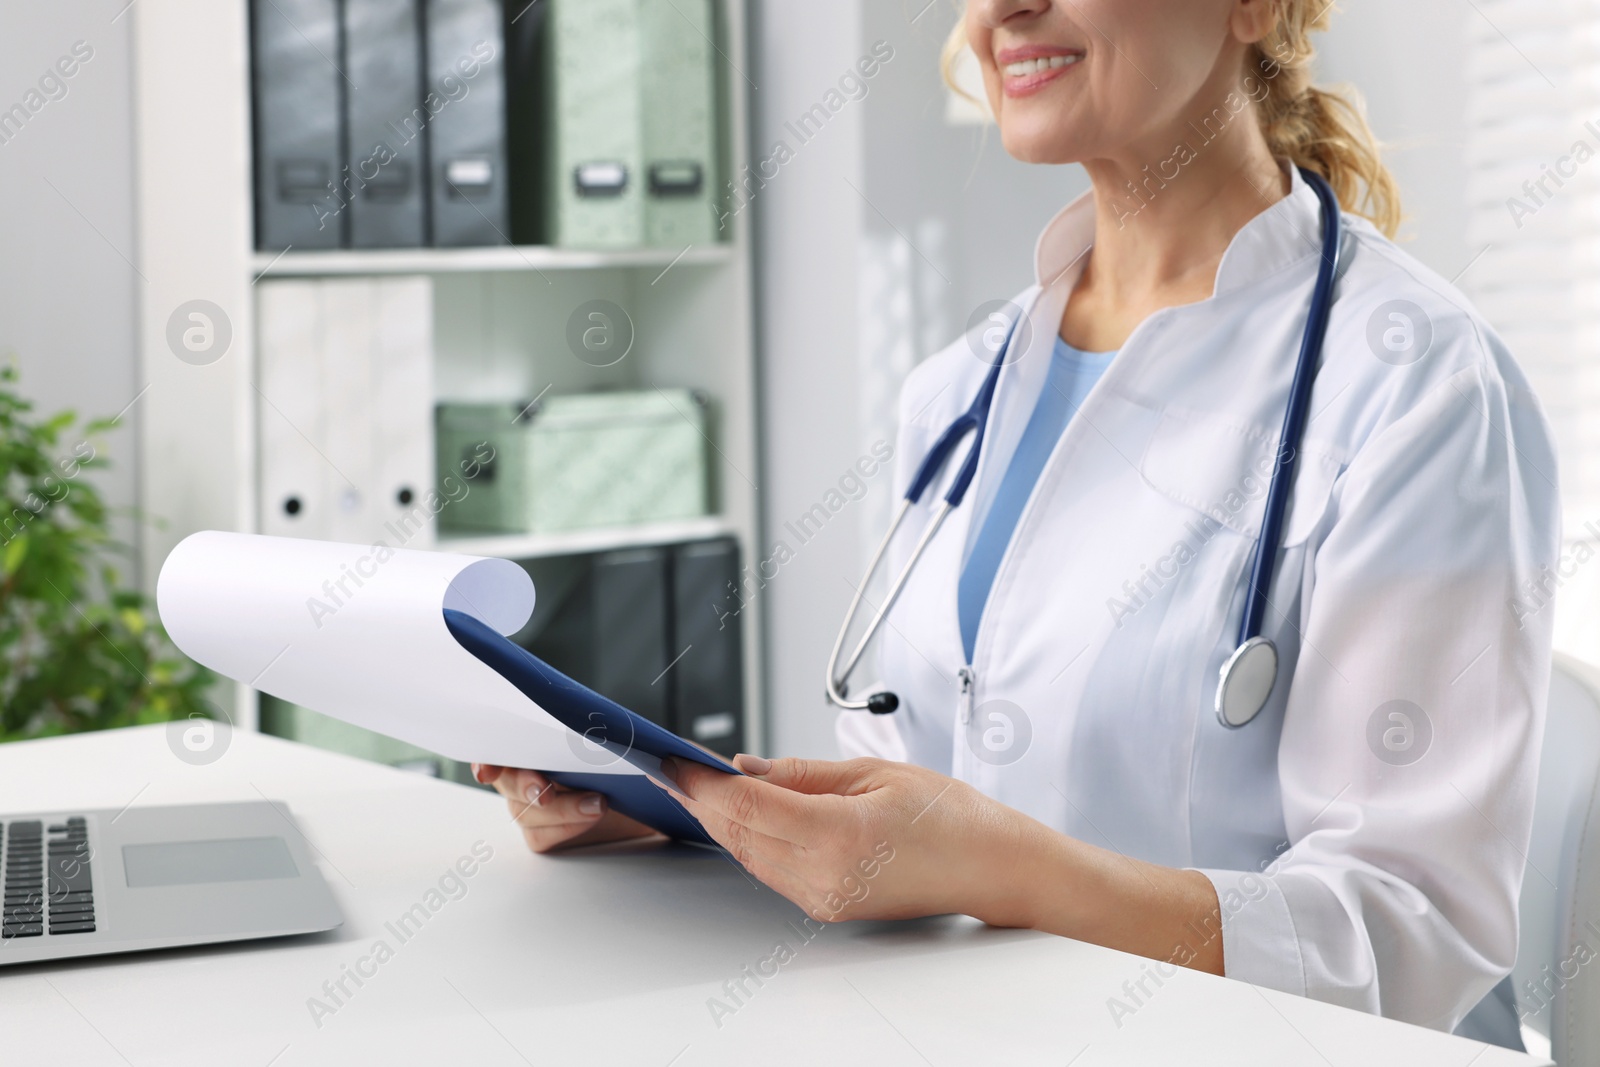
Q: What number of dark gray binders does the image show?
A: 5